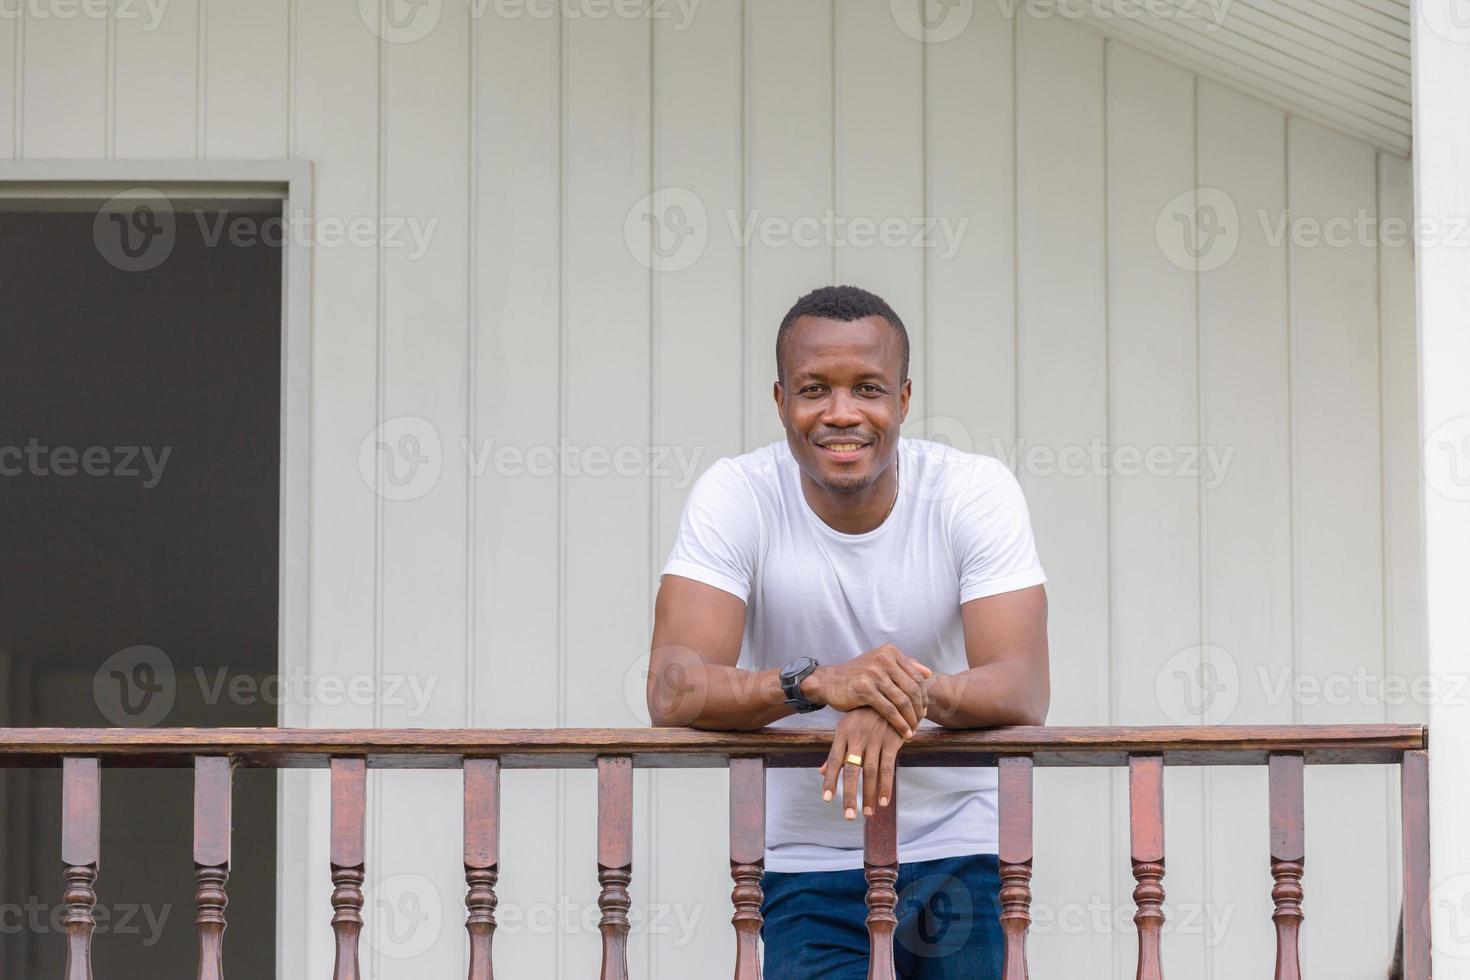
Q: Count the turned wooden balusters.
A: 10